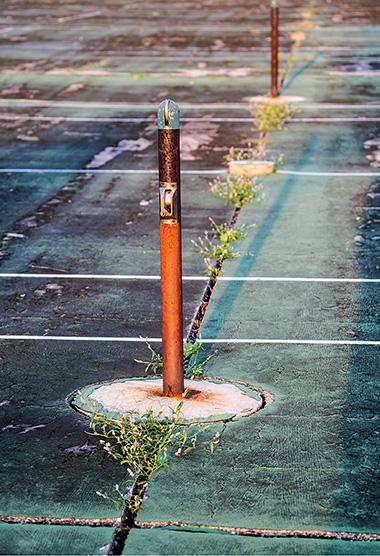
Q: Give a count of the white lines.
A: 5